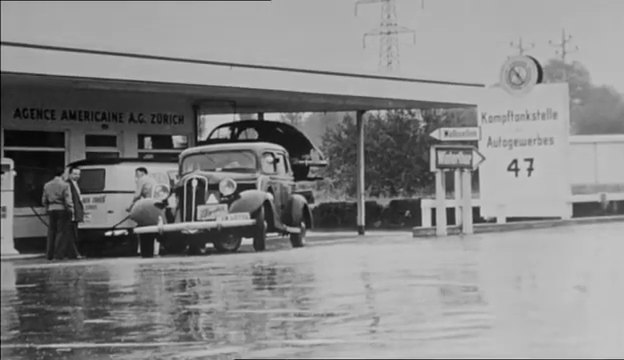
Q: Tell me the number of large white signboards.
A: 1